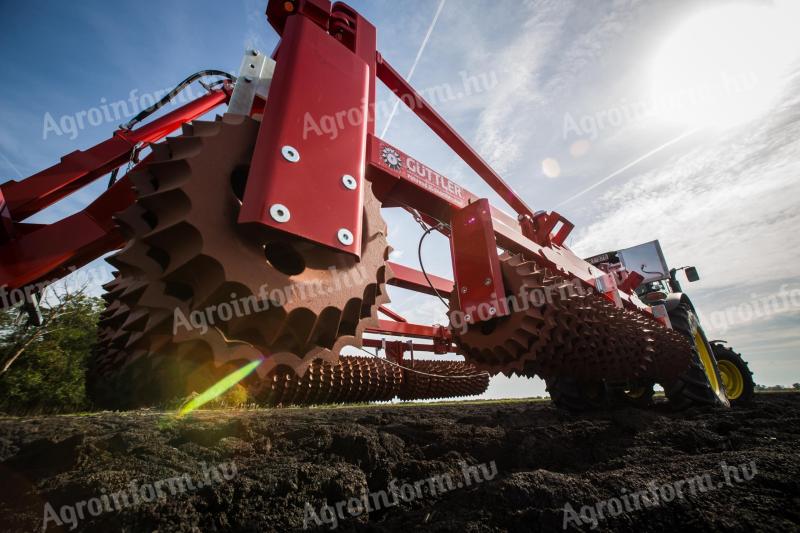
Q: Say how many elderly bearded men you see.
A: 0